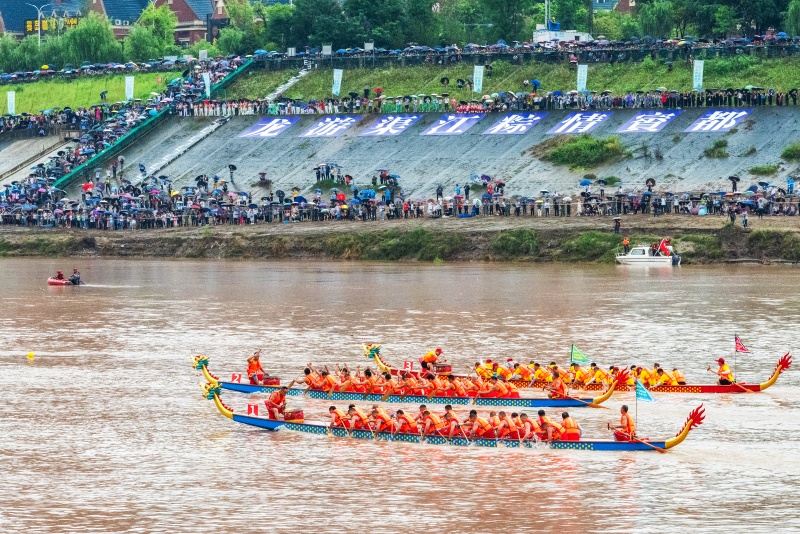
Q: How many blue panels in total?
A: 8